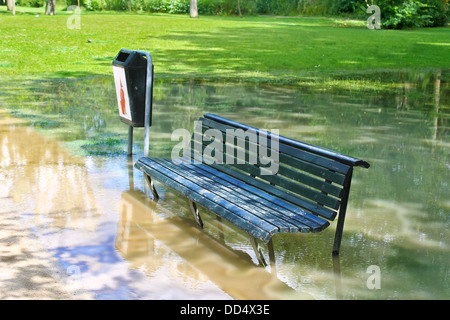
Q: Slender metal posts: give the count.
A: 2